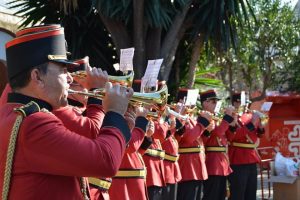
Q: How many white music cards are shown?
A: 6